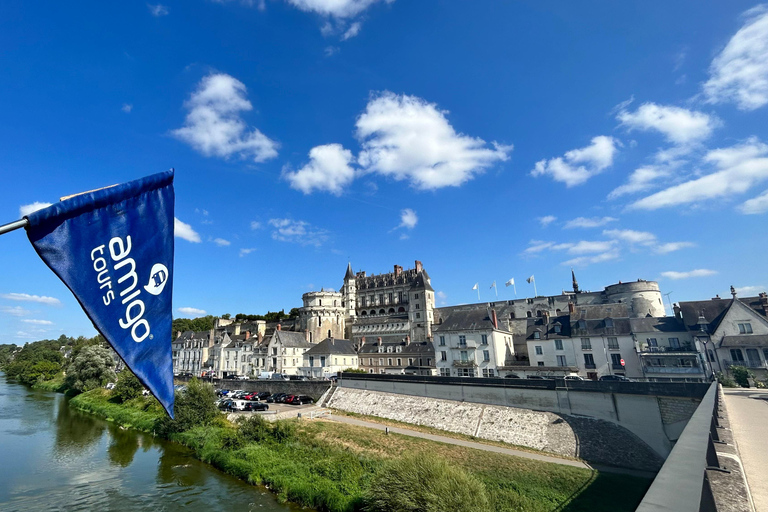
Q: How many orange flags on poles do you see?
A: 0